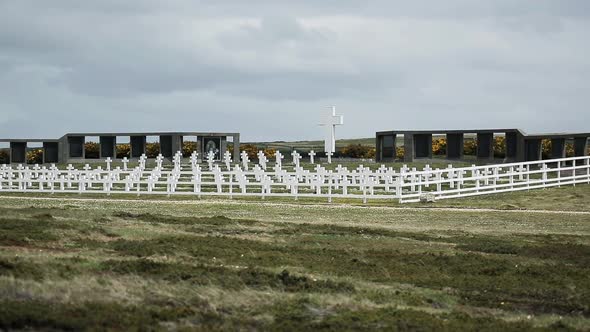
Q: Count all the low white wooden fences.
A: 1